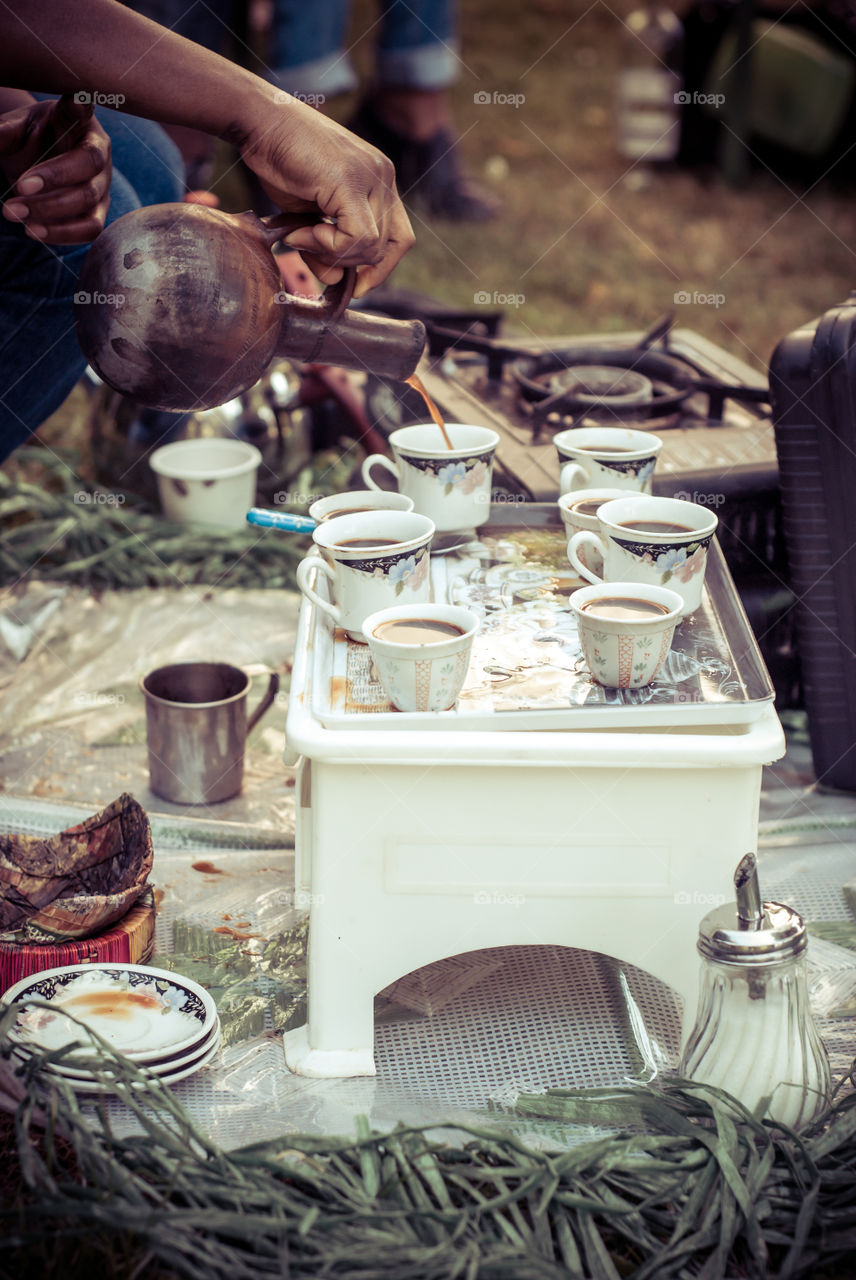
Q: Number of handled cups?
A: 5